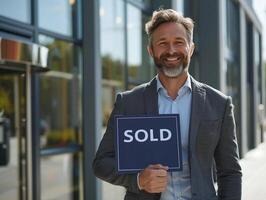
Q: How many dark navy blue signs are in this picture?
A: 1